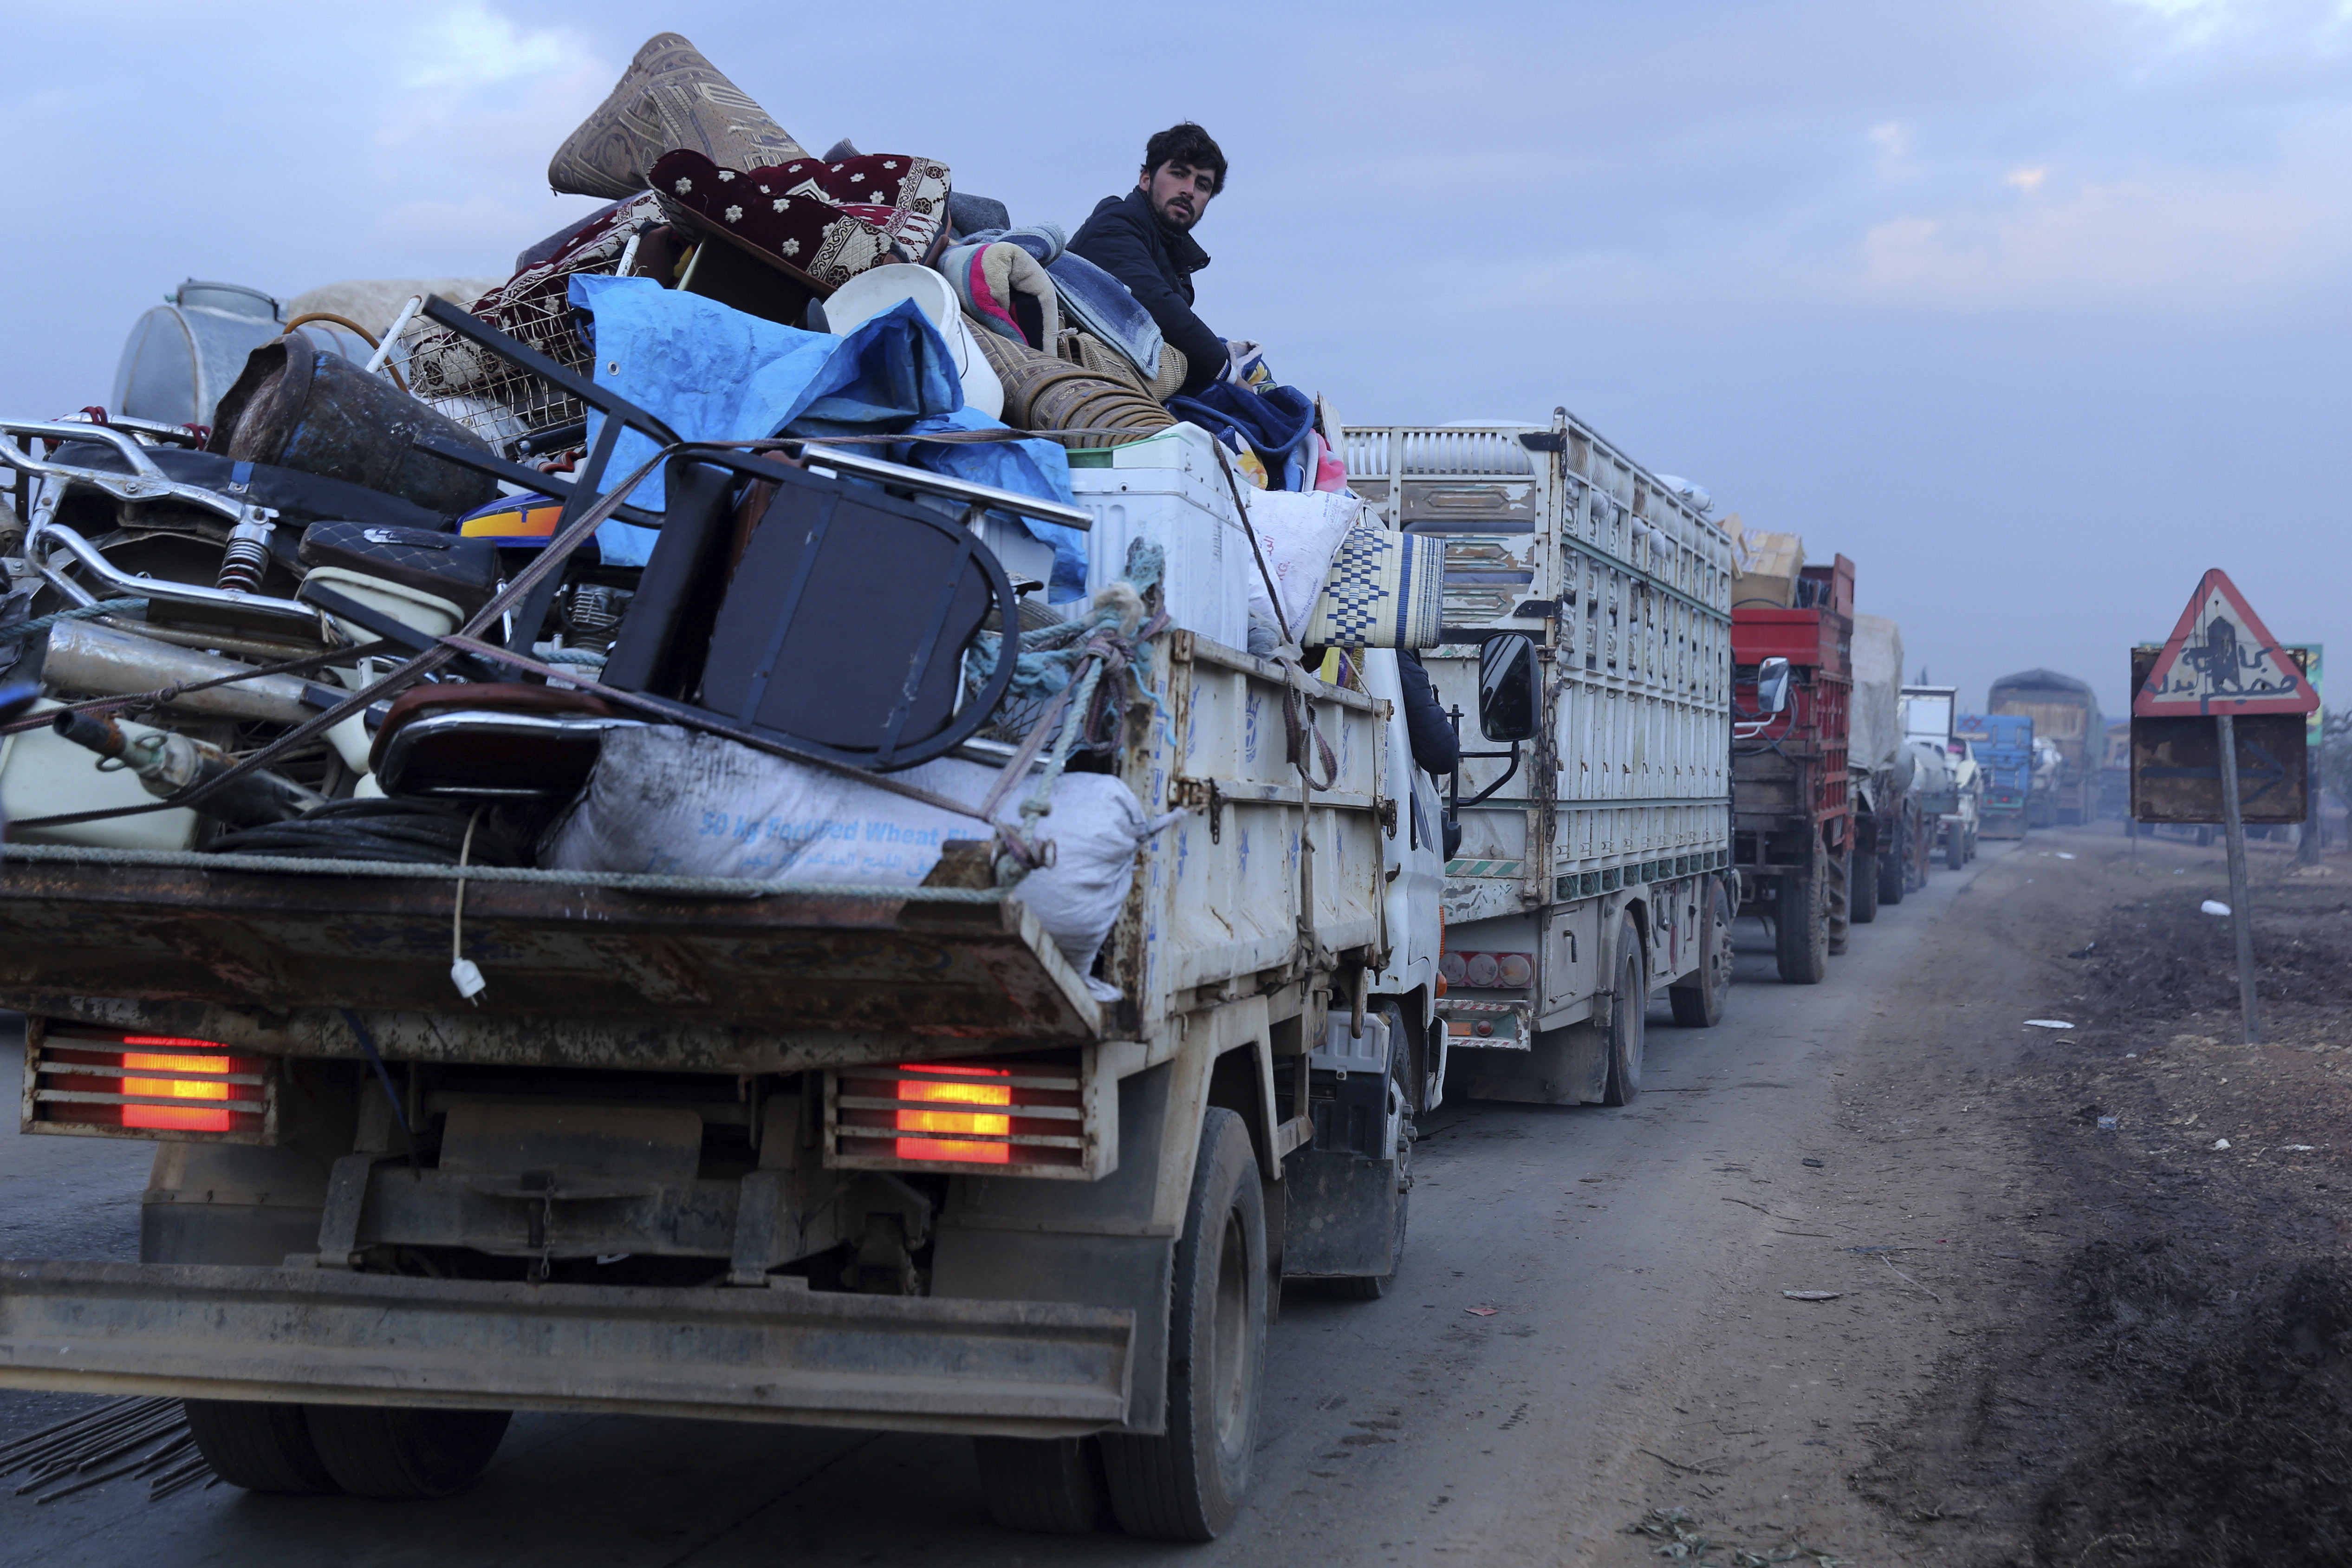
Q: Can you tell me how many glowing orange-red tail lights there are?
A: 2